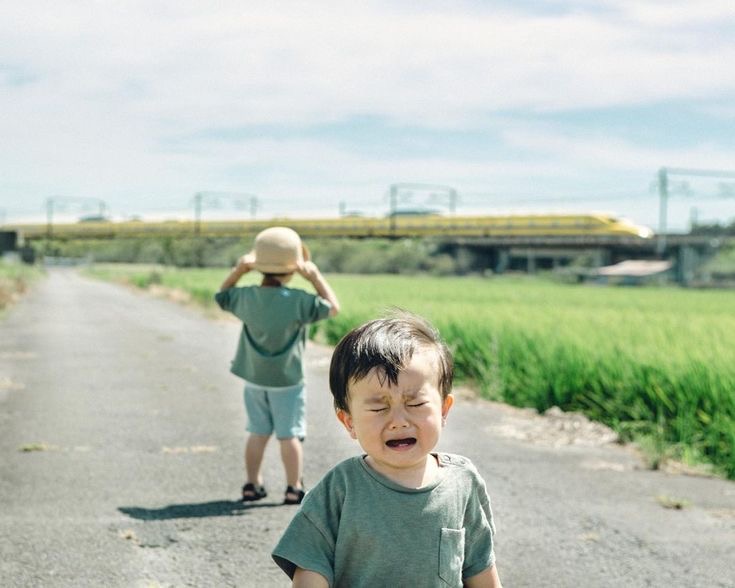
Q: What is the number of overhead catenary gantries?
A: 4